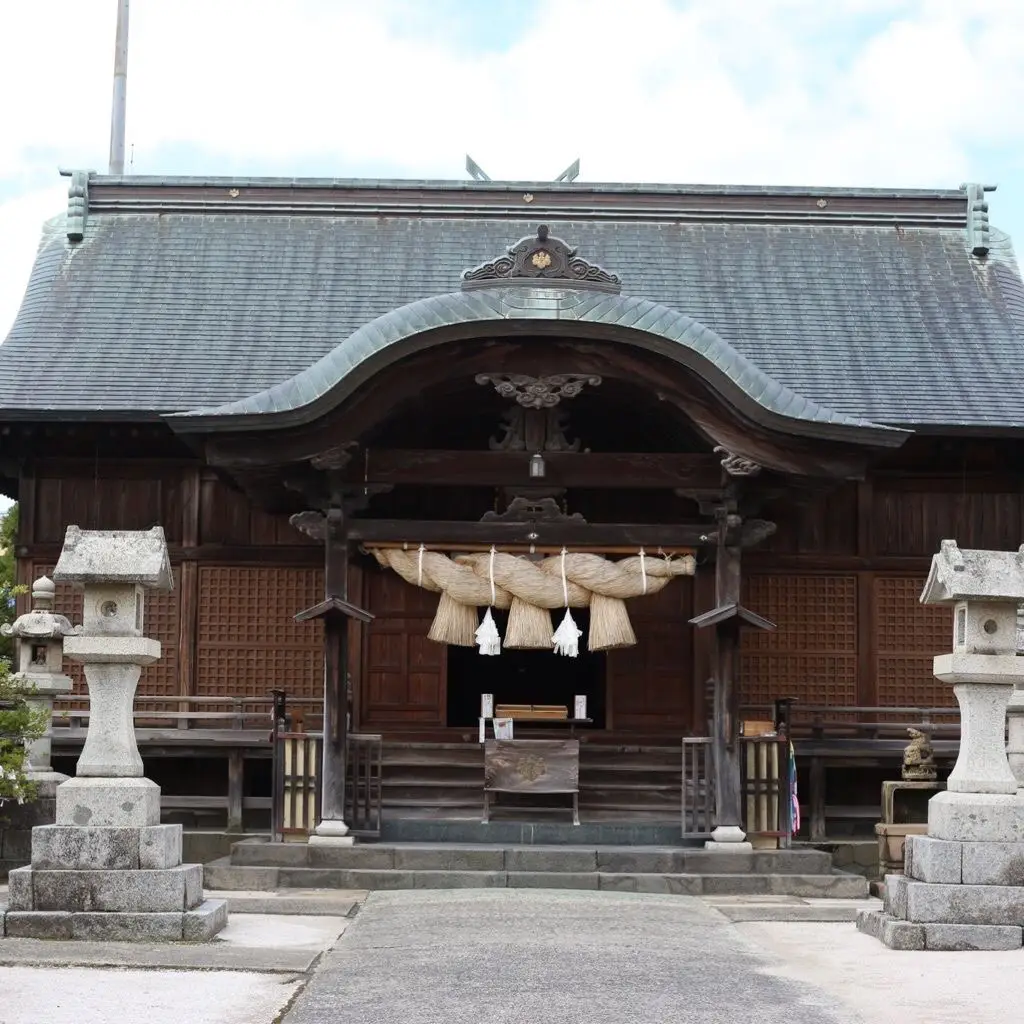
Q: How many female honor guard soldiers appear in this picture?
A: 0